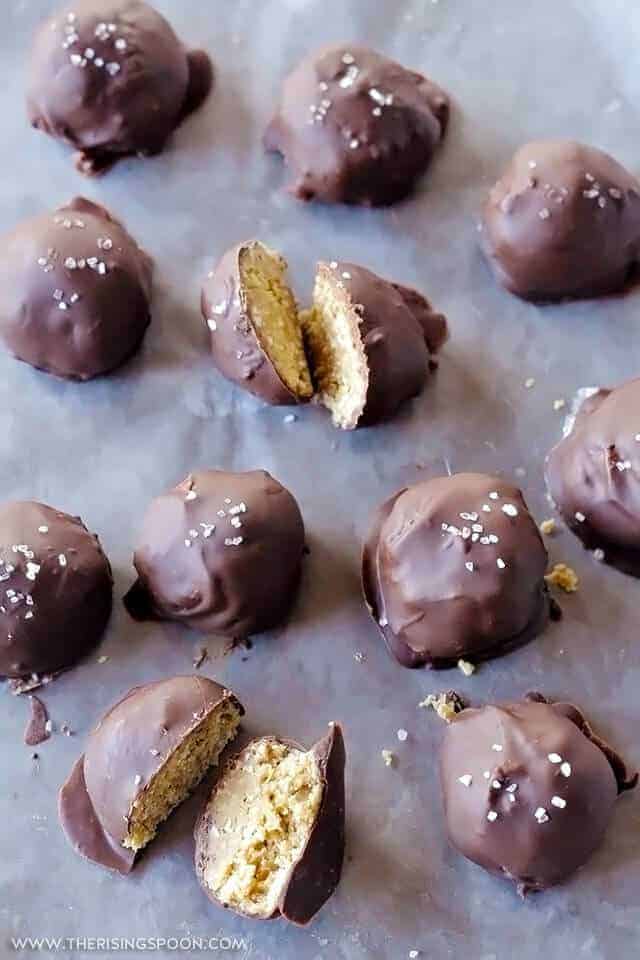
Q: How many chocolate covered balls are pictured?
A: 11